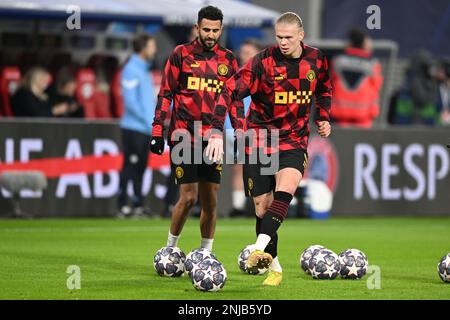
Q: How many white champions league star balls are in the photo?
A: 8